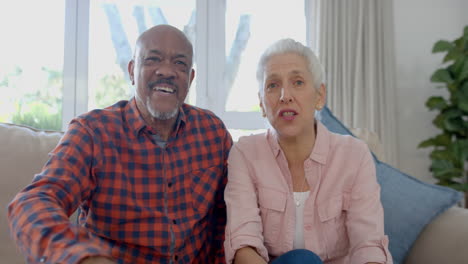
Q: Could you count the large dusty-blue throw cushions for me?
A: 1